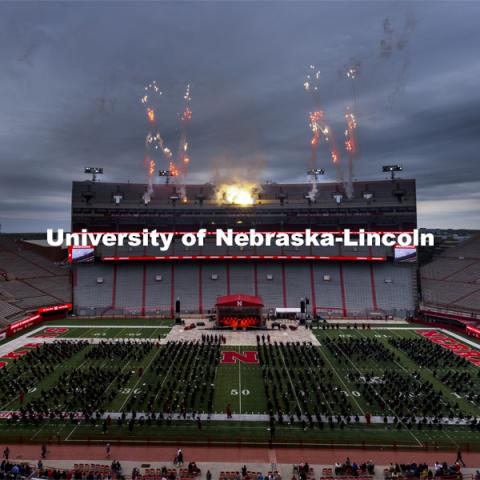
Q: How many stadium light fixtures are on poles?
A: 4